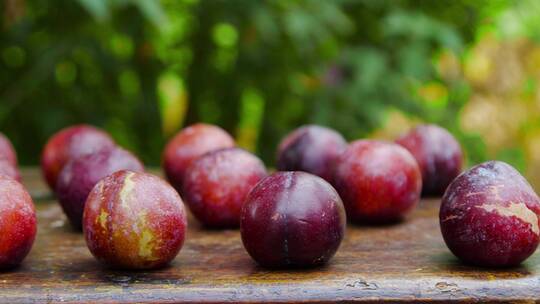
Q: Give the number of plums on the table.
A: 13